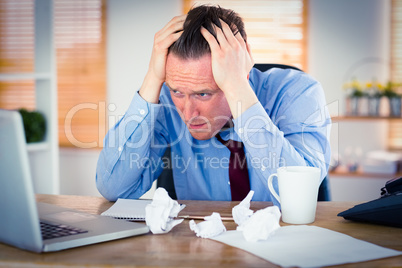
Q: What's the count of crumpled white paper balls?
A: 4